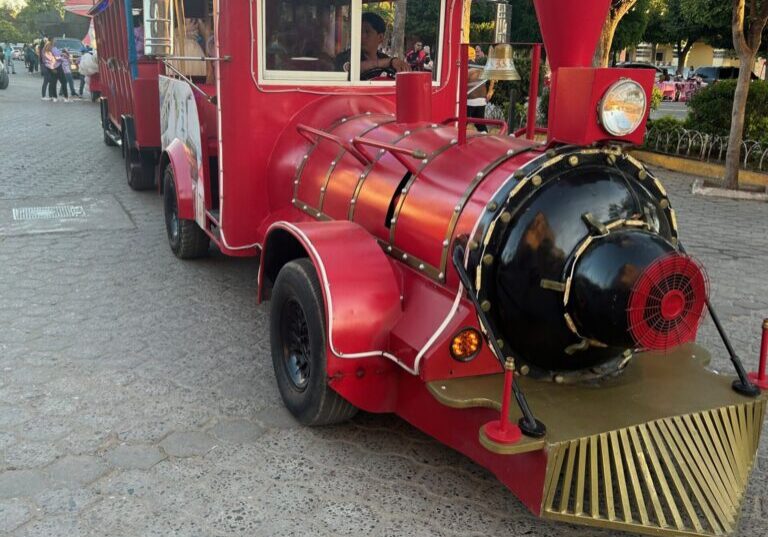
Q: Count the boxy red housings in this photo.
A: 1